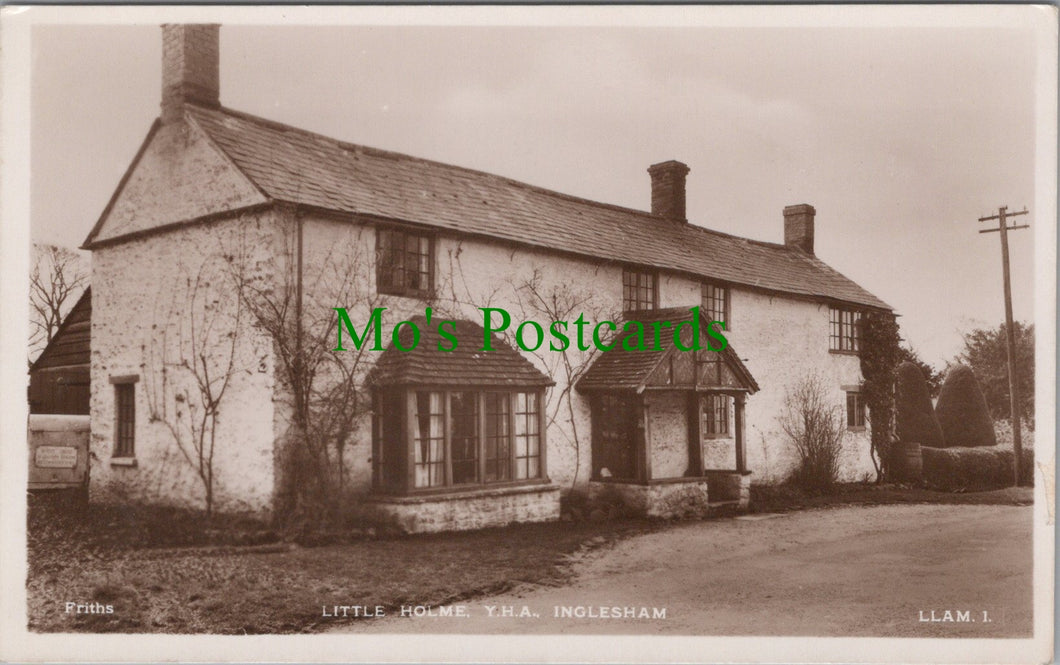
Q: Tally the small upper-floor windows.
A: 4